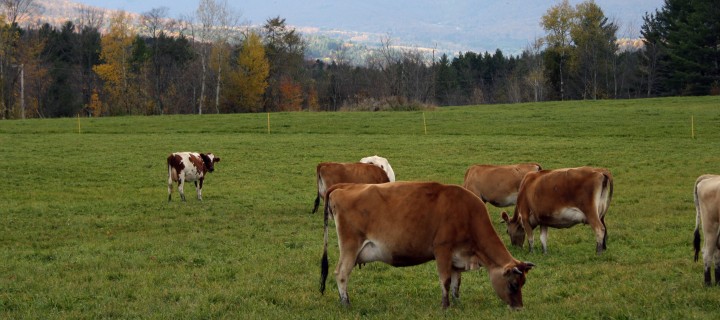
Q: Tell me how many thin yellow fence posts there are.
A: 4